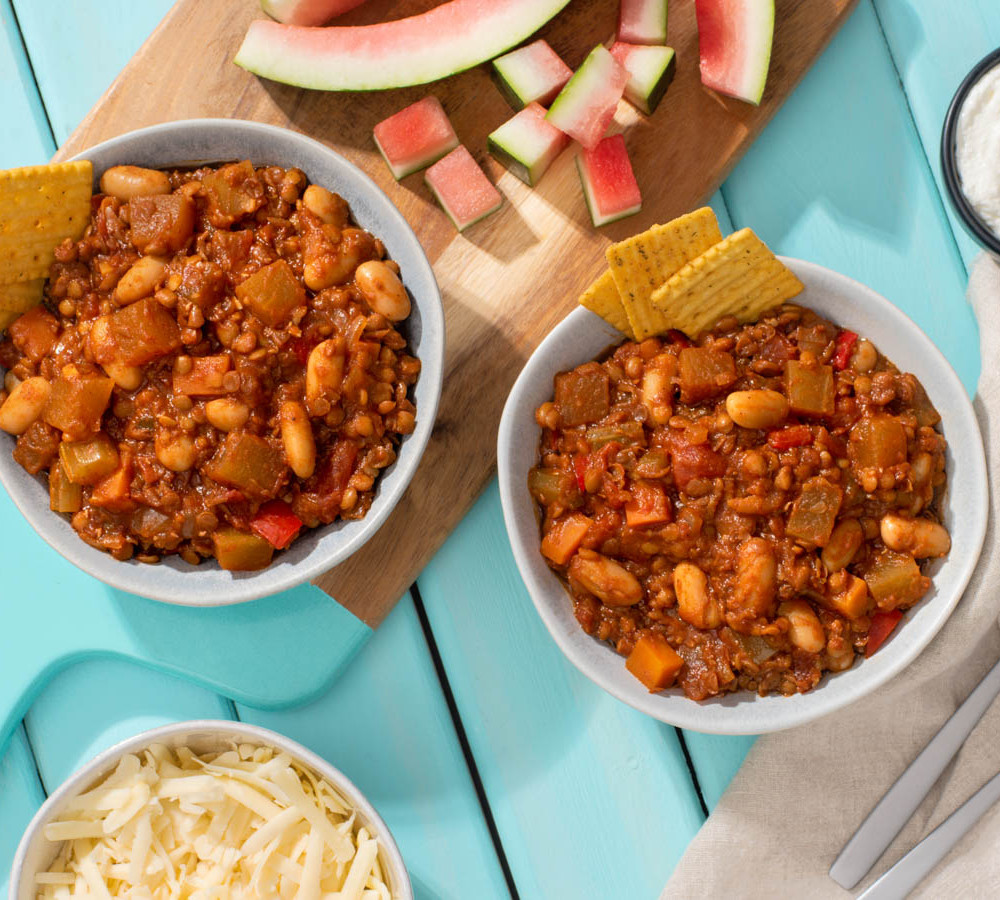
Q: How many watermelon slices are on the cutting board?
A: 11